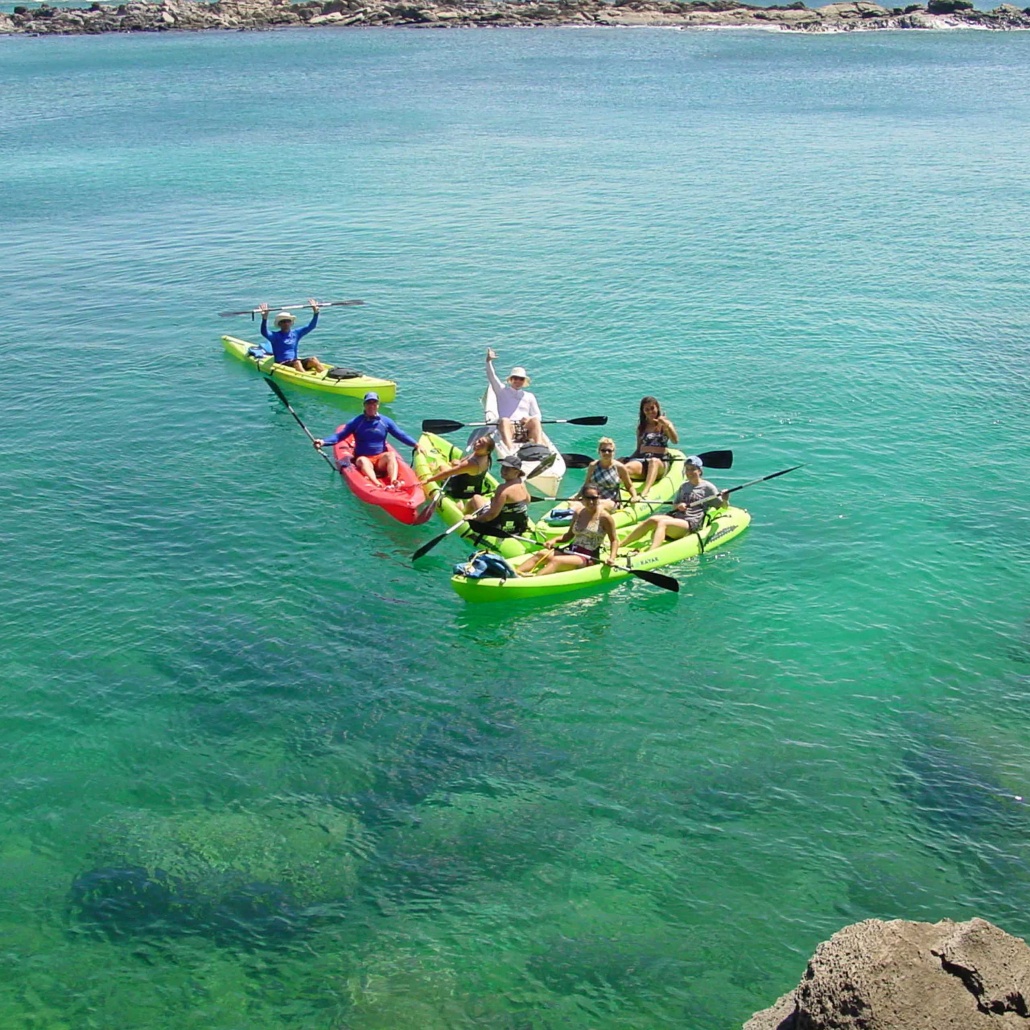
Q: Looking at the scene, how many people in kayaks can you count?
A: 9